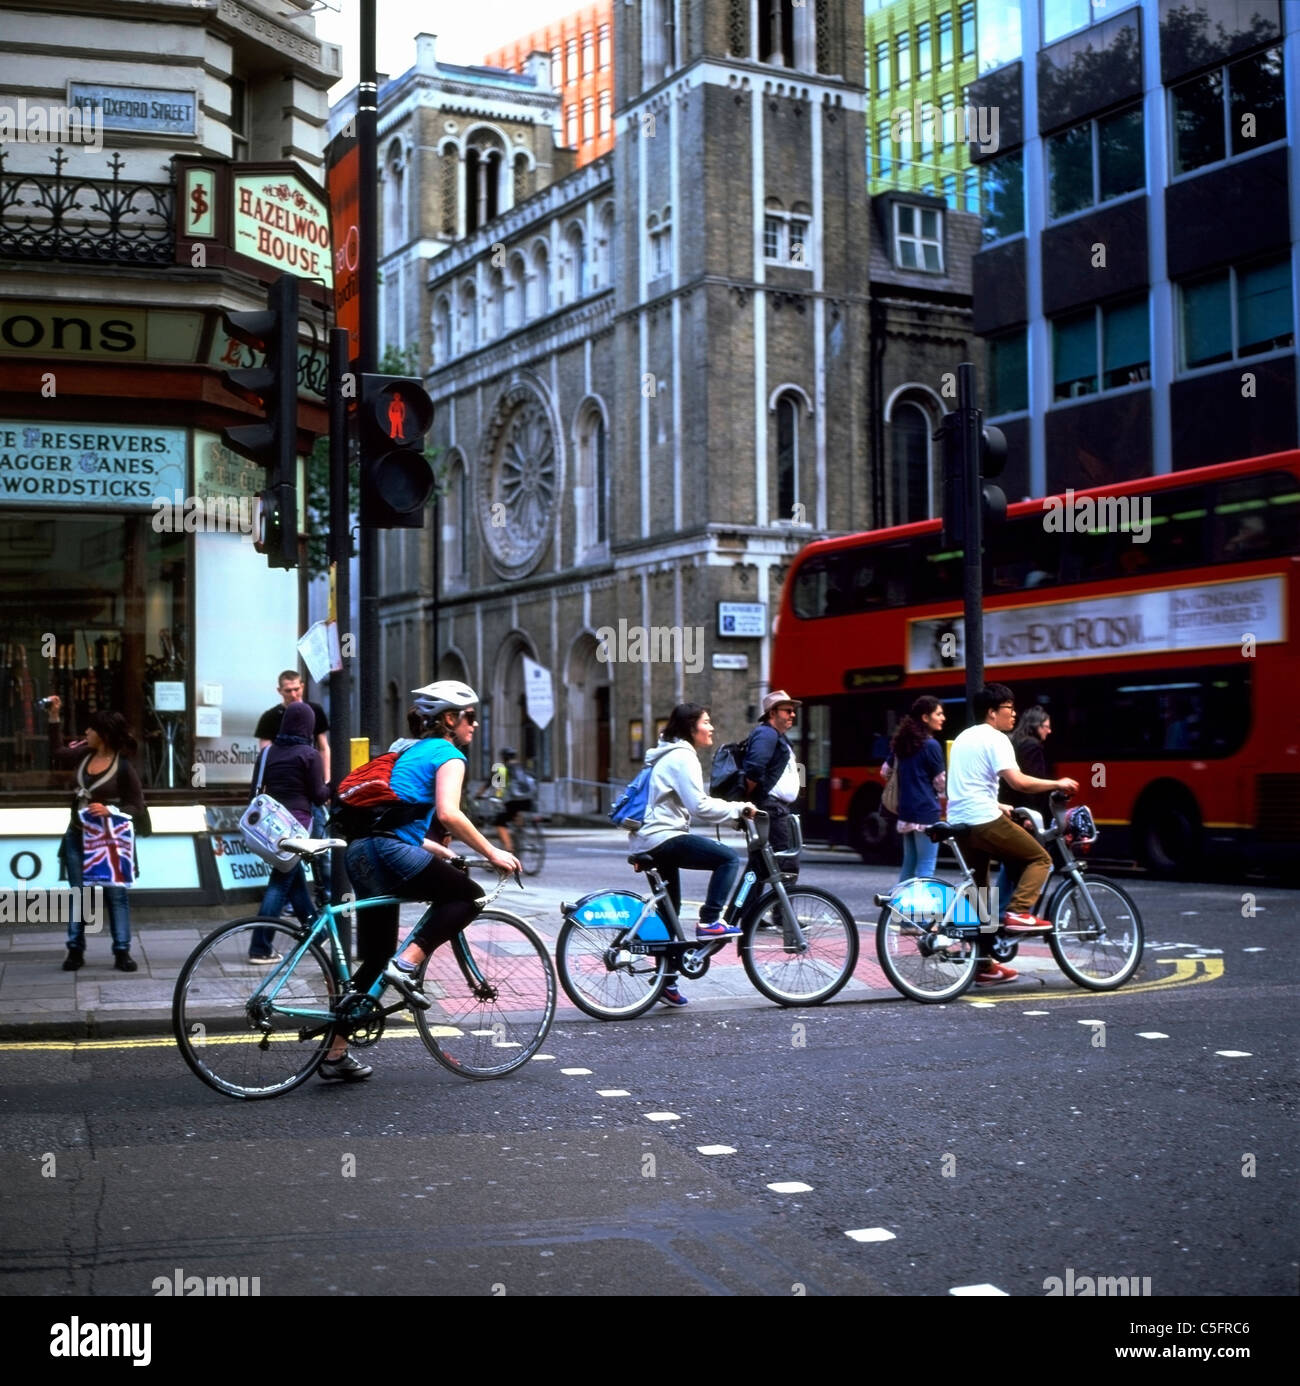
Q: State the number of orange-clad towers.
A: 1